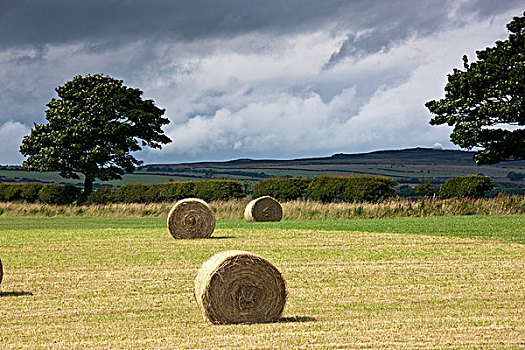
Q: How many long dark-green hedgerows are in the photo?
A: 1